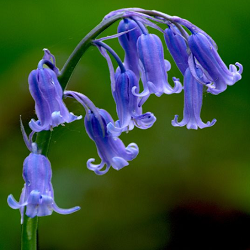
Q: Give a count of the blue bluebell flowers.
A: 9